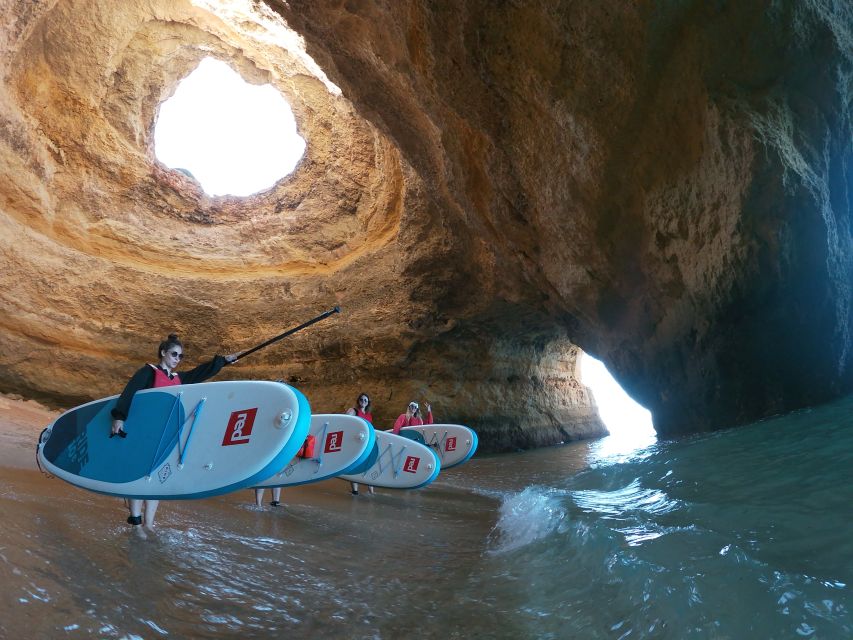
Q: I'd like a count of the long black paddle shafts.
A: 1